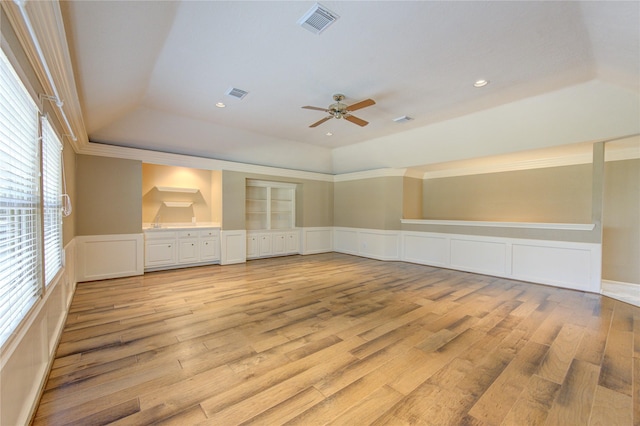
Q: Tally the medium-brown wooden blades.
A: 4